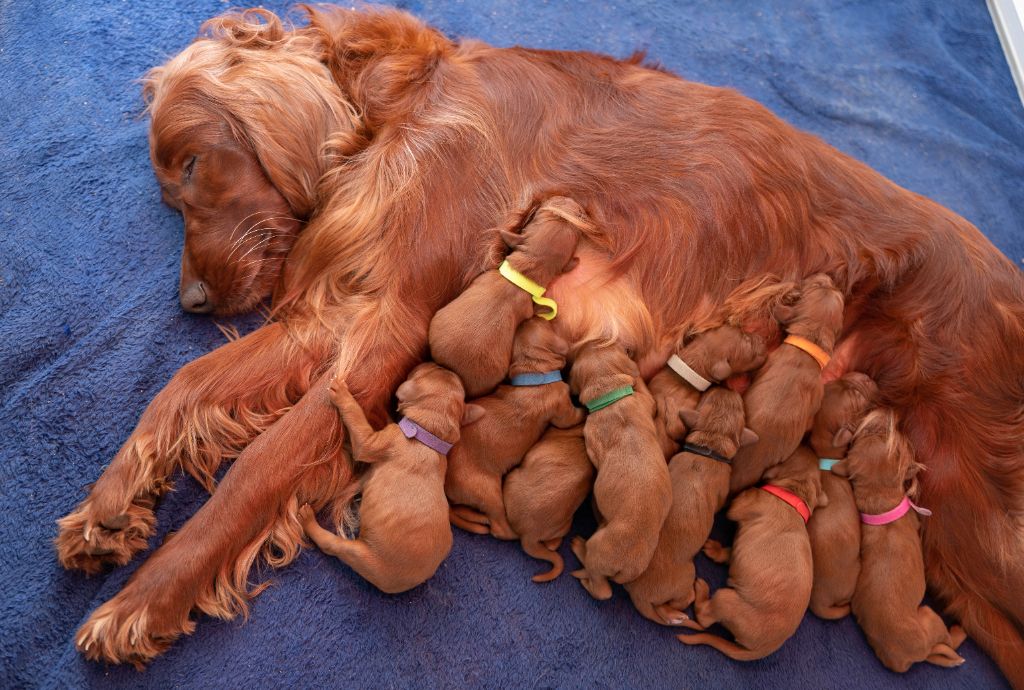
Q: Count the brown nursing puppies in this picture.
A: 11